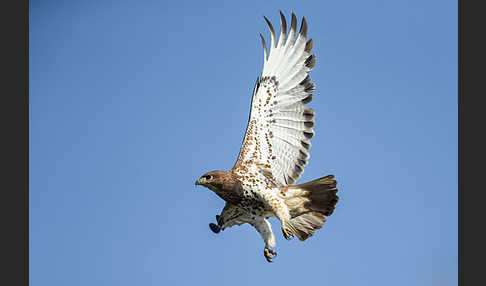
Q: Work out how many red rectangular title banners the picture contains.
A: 0